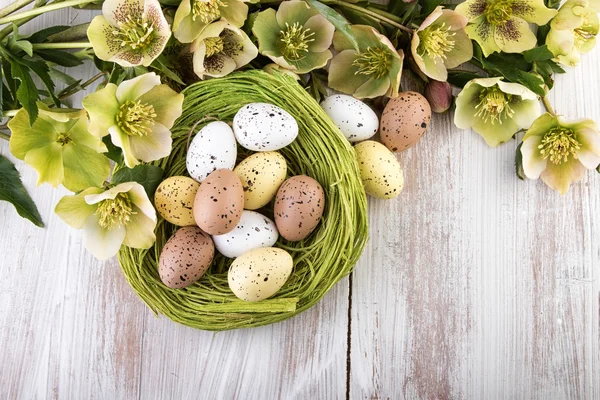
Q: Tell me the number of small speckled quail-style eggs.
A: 12